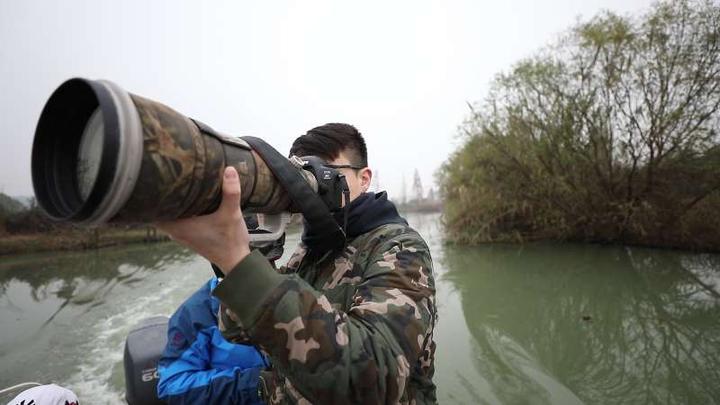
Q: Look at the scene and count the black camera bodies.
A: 1